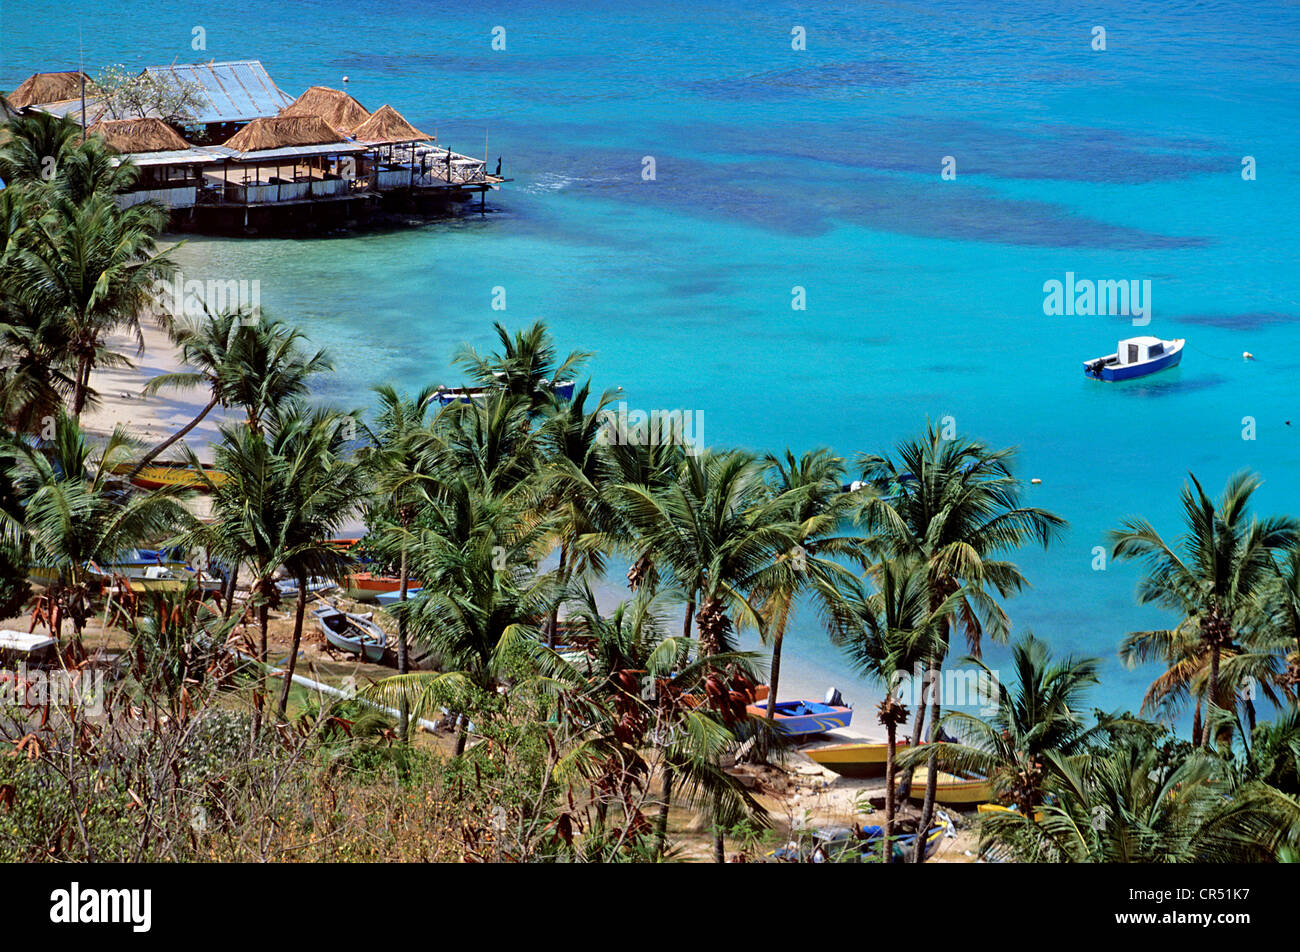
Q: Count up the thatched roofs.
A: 5